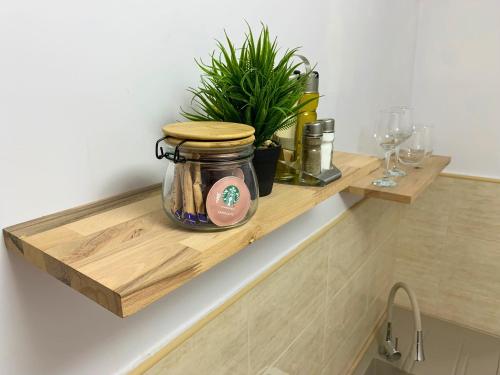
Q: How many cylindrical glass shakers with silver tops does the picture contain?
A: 2